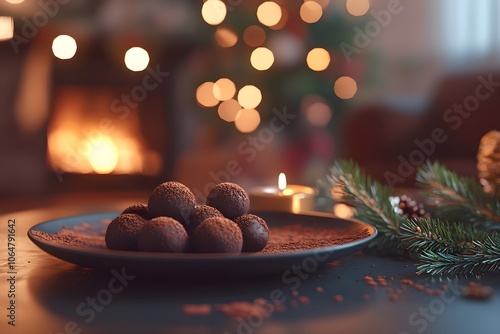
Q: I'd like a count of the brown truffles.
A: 8